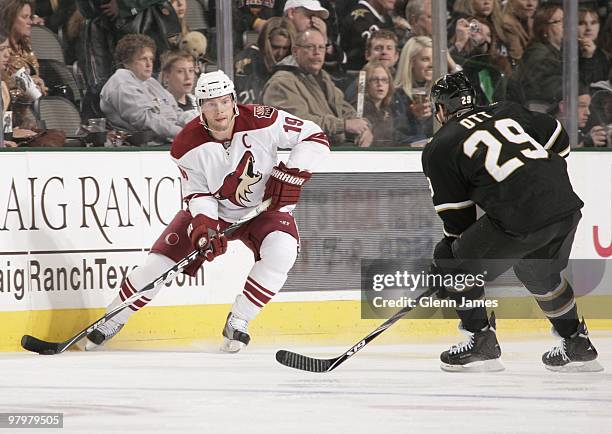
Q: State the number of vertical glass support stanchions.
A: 3